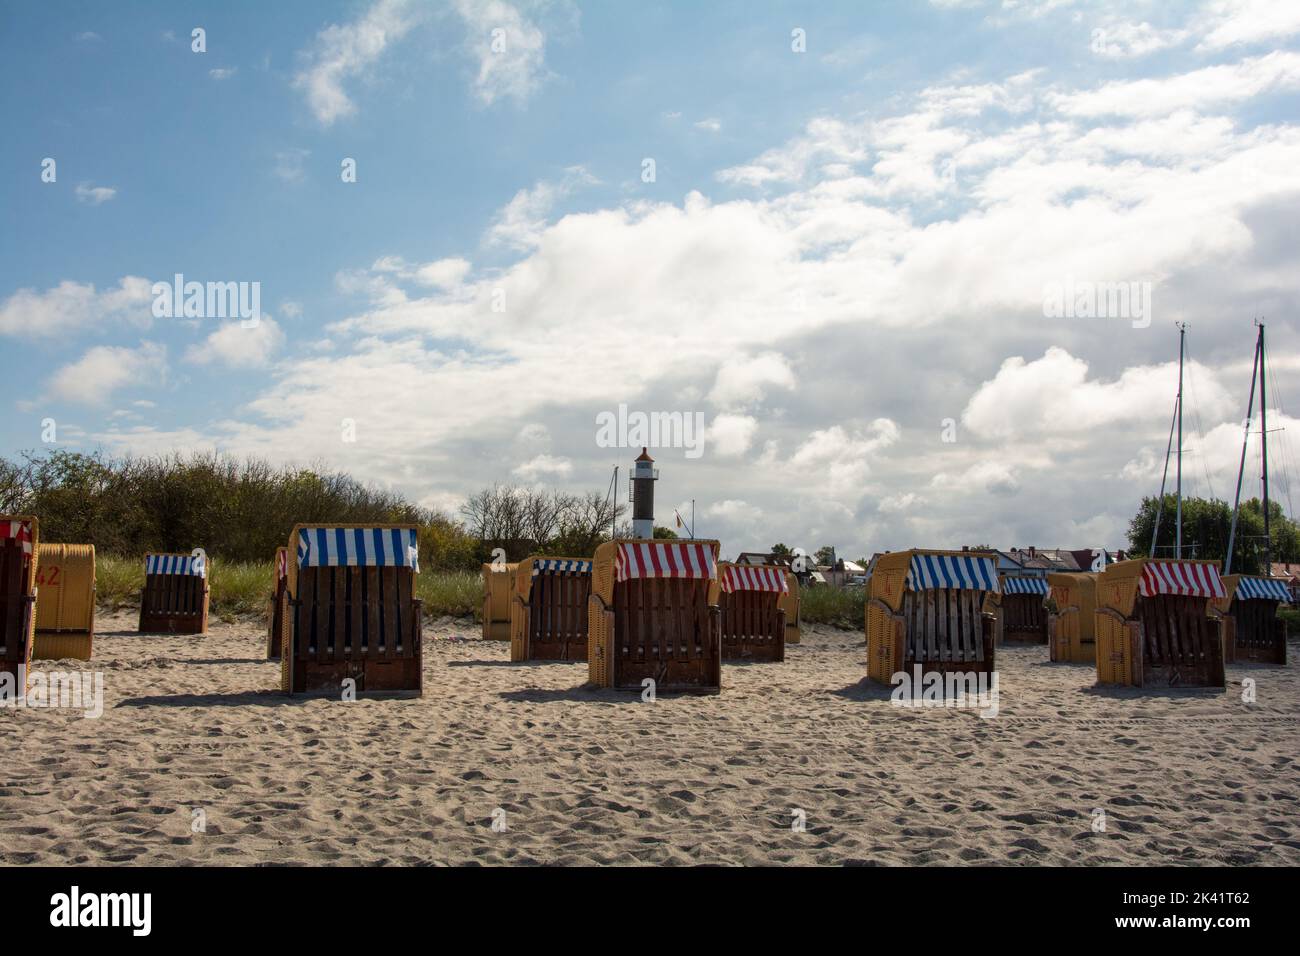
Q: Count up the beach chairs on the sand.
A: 15